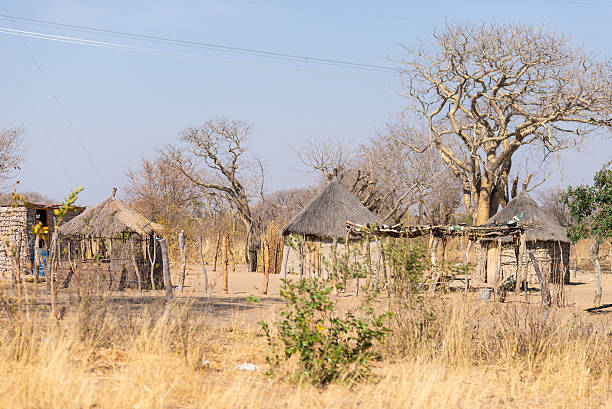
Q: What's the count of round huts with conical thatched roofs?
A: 3